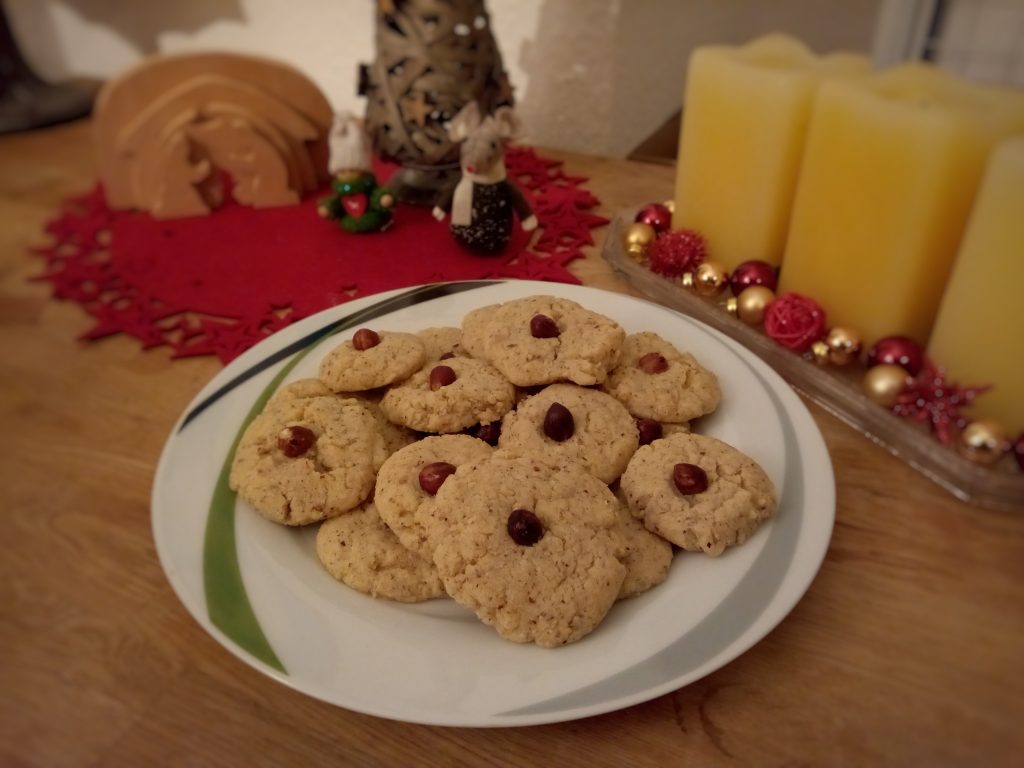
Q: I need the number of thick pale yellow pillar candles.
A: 3